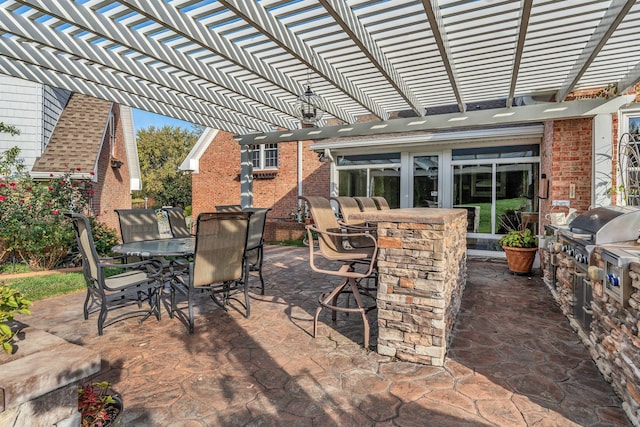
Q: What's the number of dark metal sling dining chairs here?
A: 6